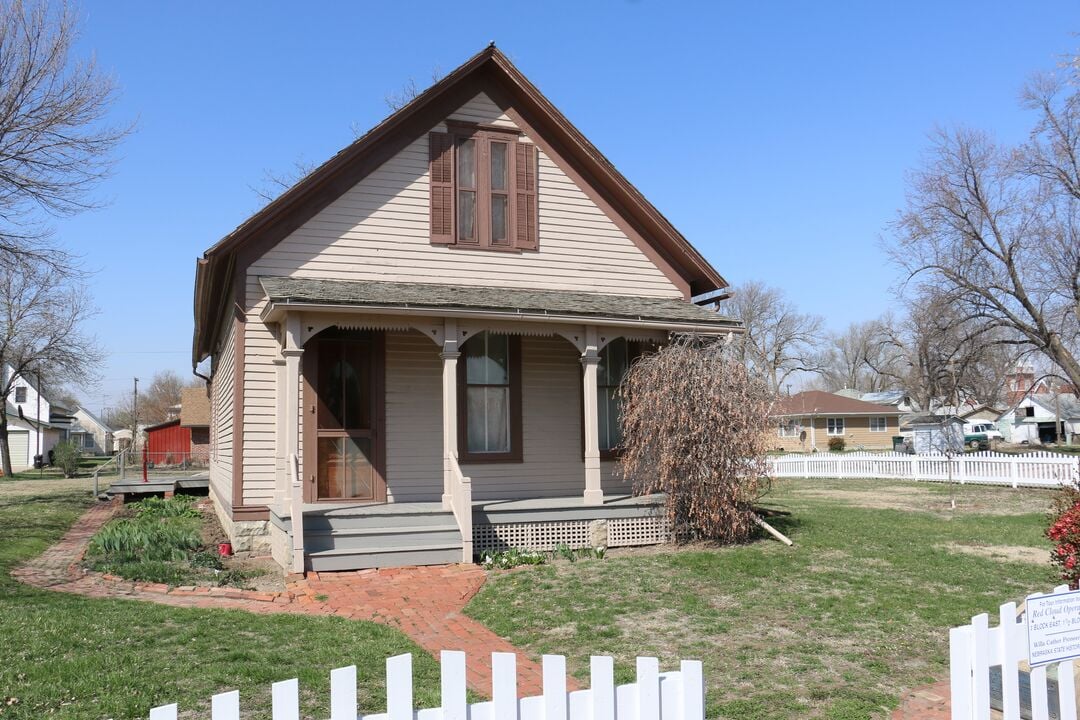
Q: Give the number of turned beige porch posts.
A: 3